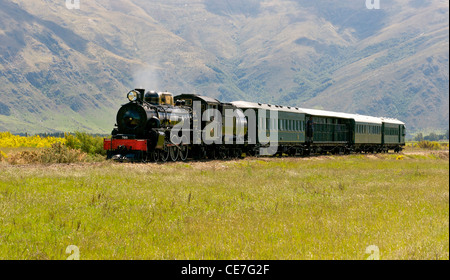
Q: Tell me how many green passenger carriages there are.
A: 4